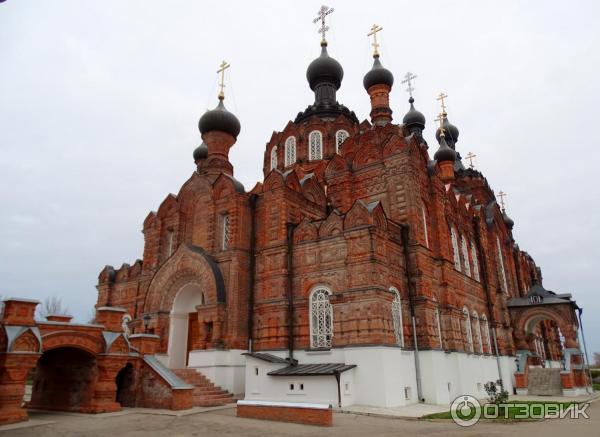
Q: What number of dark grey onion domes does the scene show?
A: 8